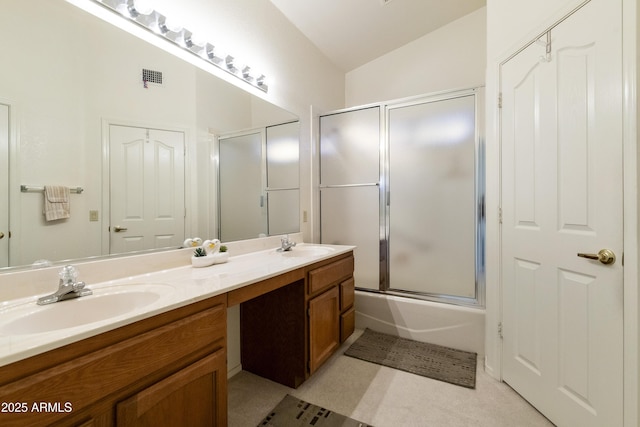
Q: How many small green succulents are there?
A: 2